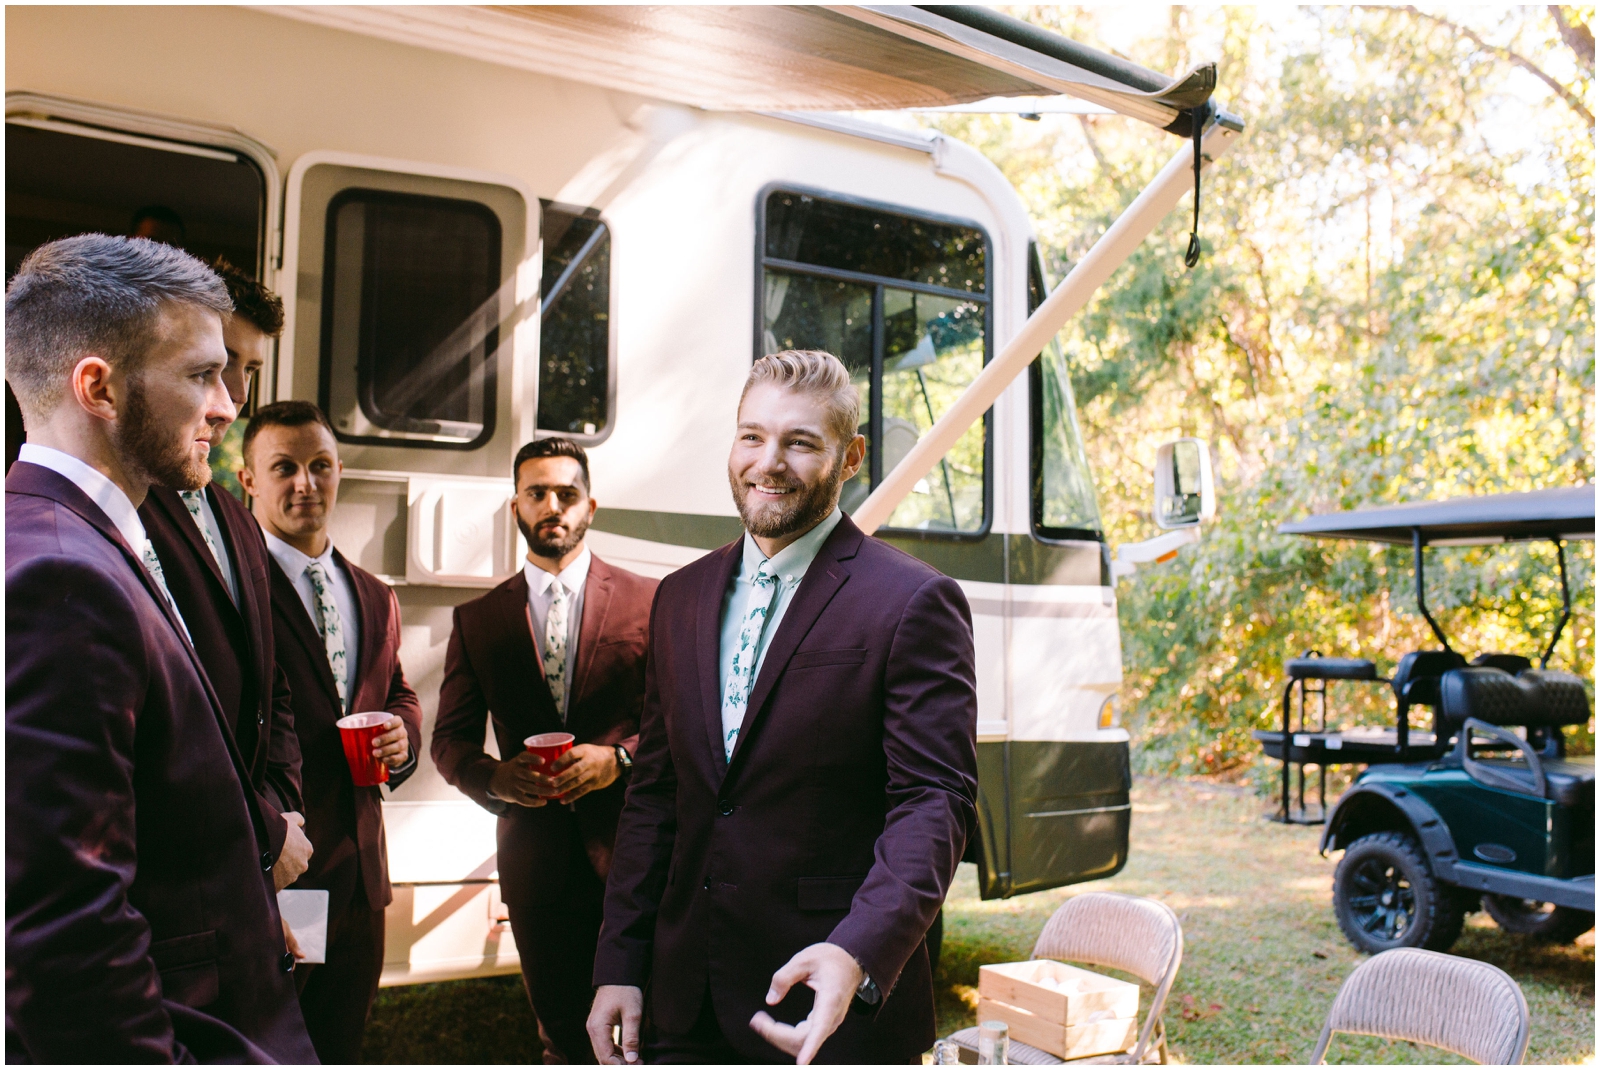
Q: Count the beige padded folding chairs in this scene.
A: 2